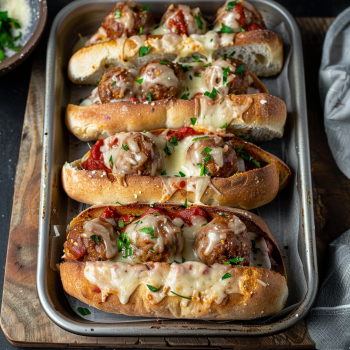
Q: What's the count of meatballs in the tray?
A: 11